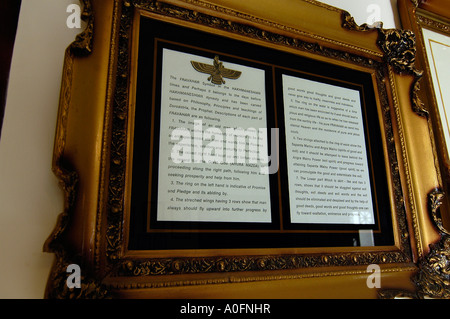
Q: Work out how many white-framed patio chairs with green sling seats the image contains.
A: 0